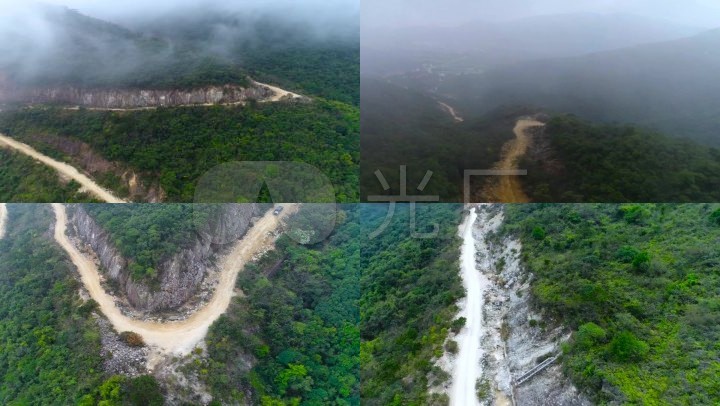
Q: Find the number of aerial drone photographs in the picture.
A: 4